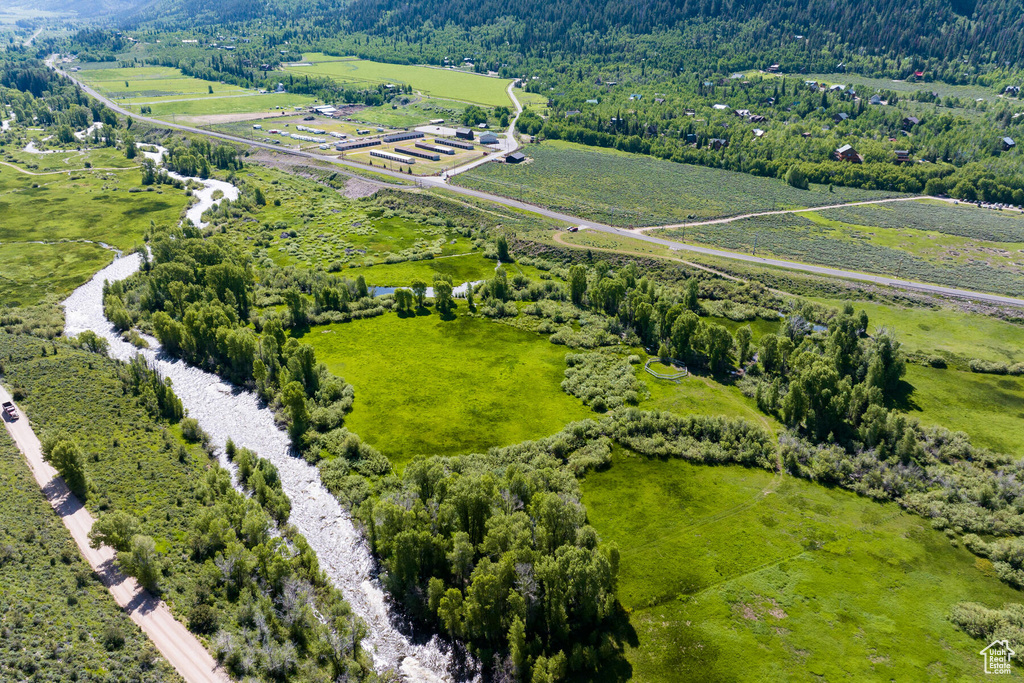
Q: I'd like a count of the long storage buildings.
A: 6